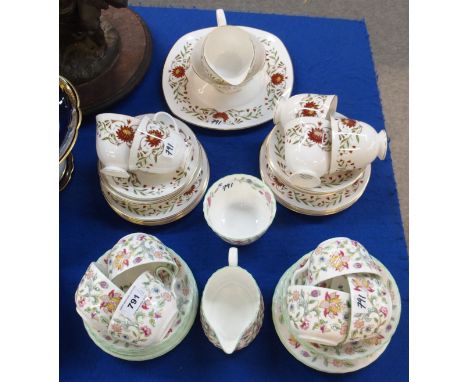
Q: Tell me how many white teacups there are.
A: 11